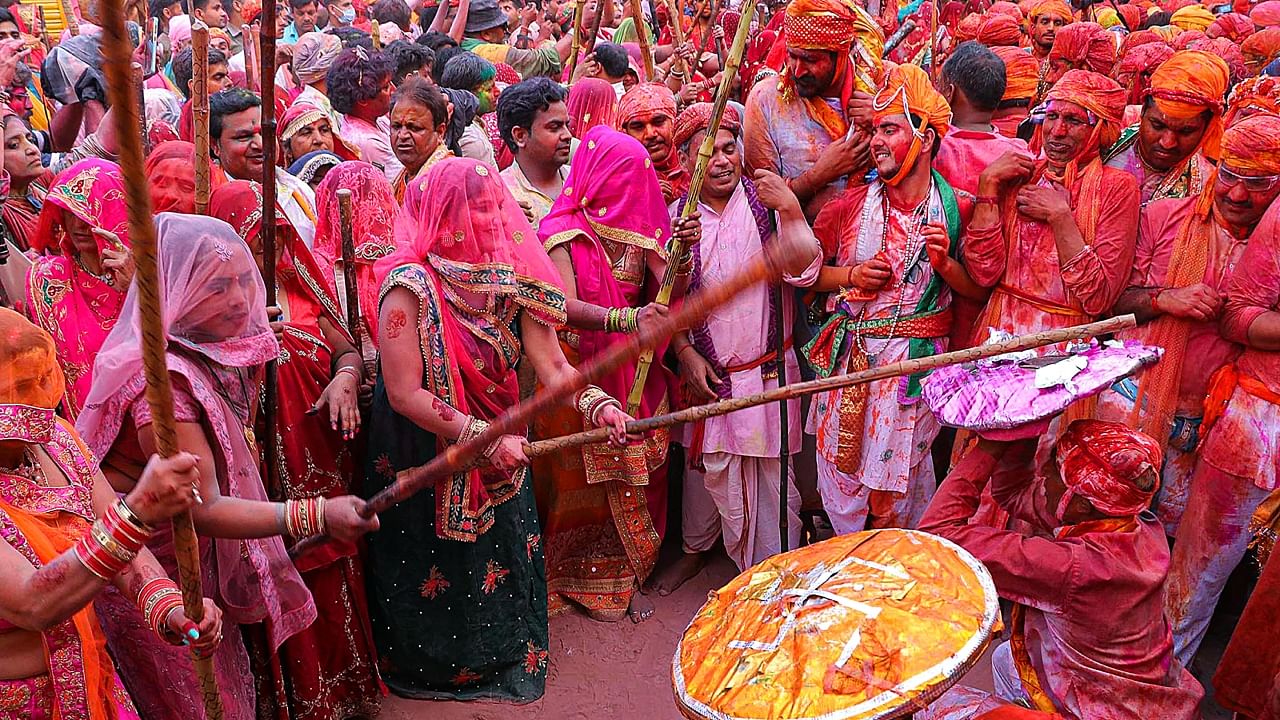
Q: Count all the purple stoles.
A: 1